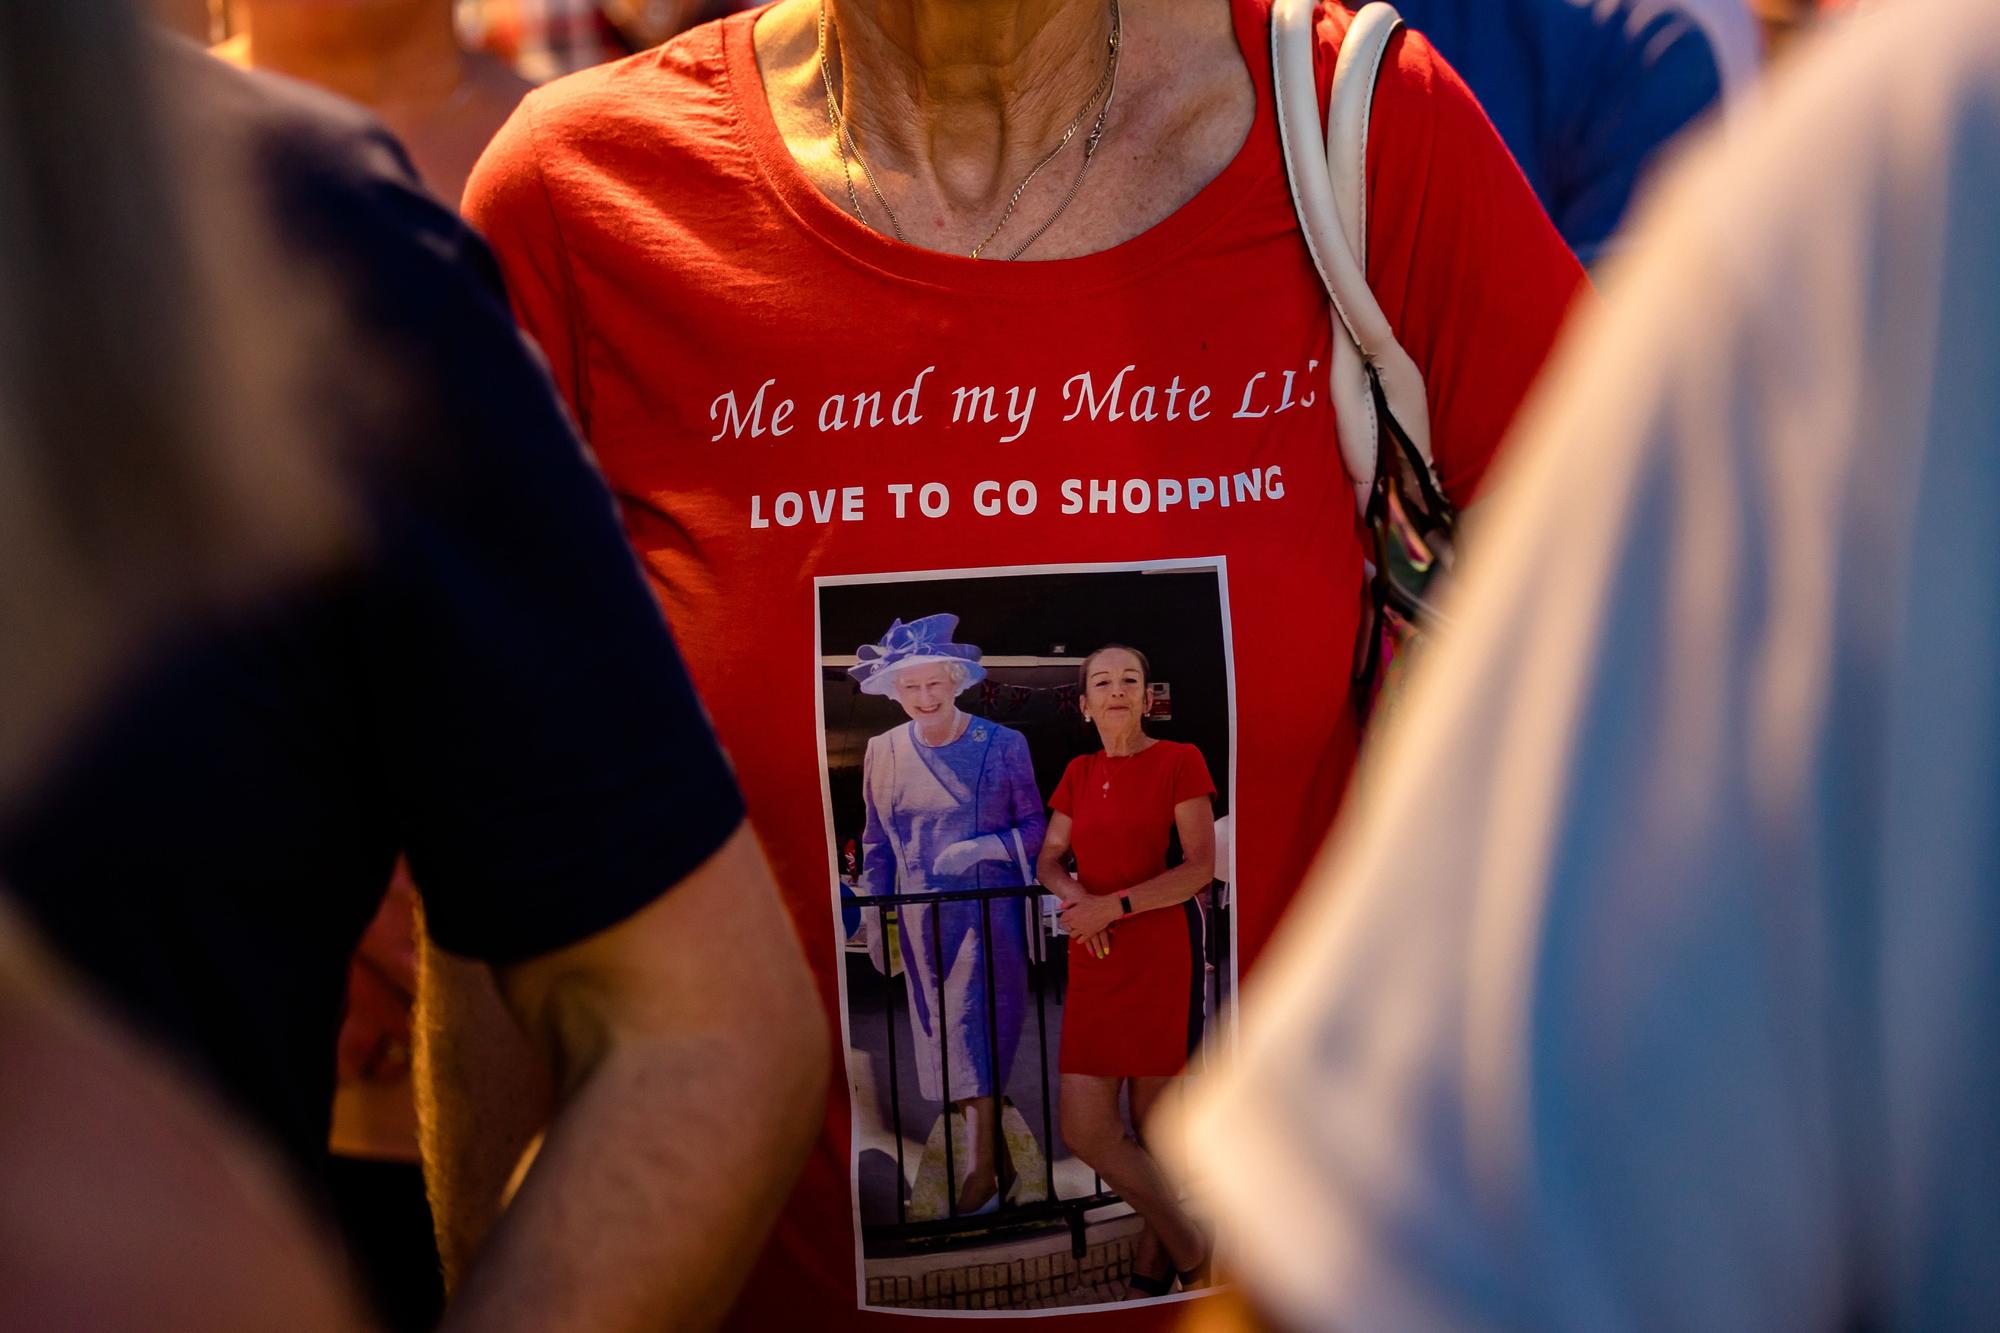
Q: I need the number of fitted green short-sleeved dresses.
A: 0